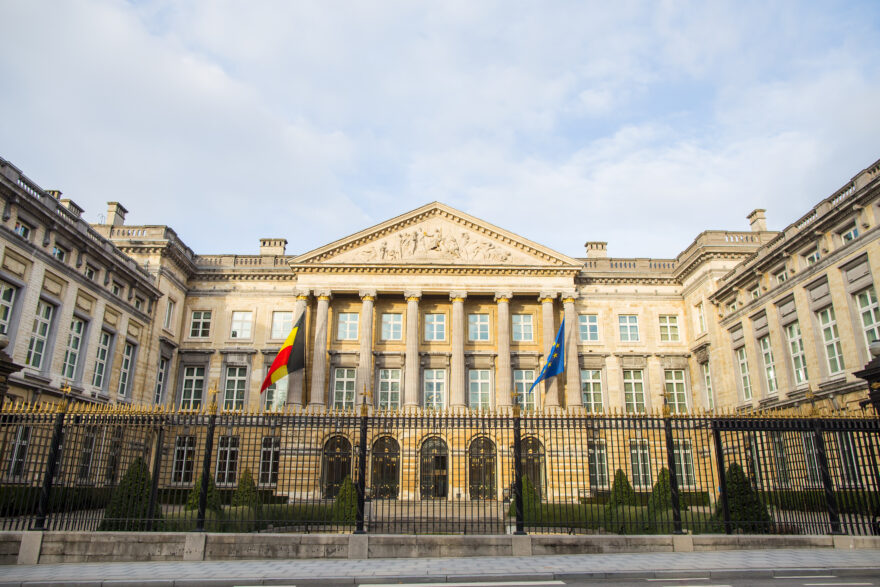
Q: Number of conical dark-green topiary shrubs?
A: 8